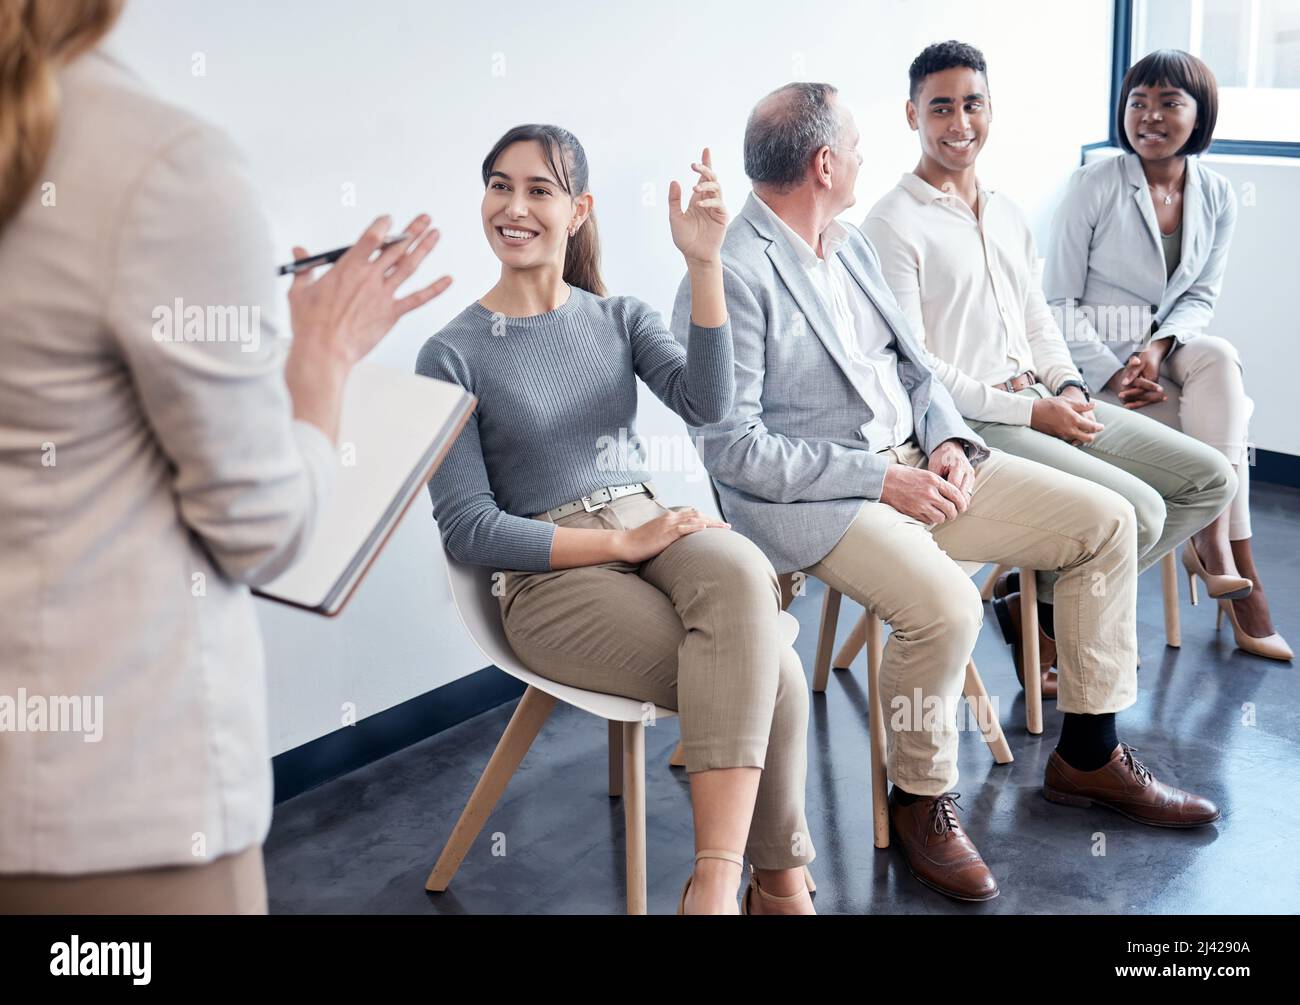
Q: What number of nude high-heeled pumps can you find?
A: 2